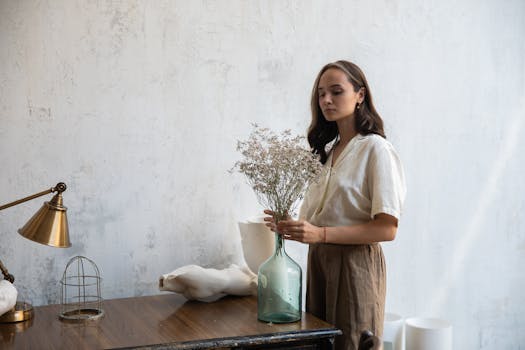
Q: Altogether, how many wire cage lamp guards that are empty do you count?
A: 1